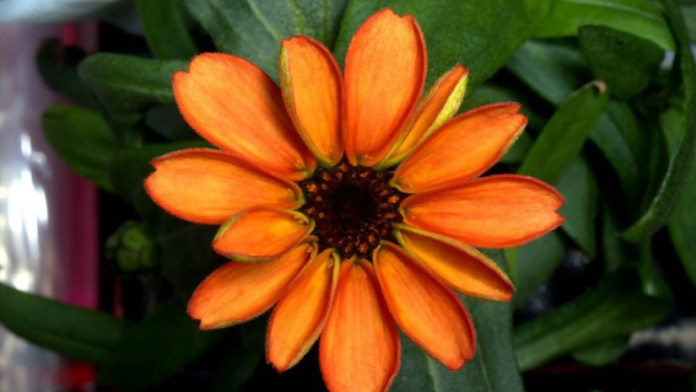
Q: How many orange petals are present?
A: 13